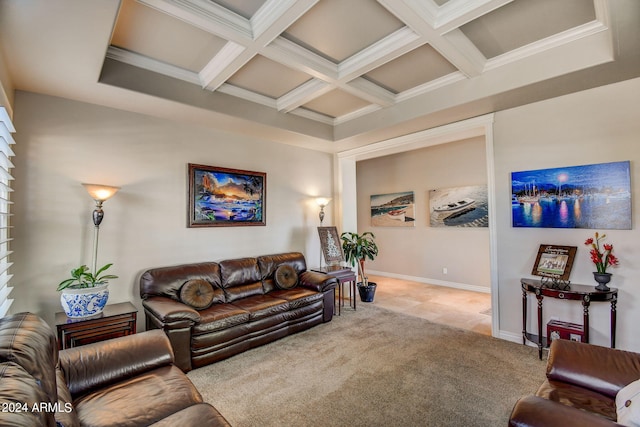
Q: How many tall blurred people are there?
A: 0